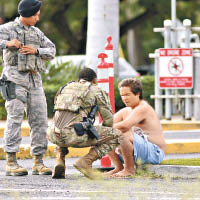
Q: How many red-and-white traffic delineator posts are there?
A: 2